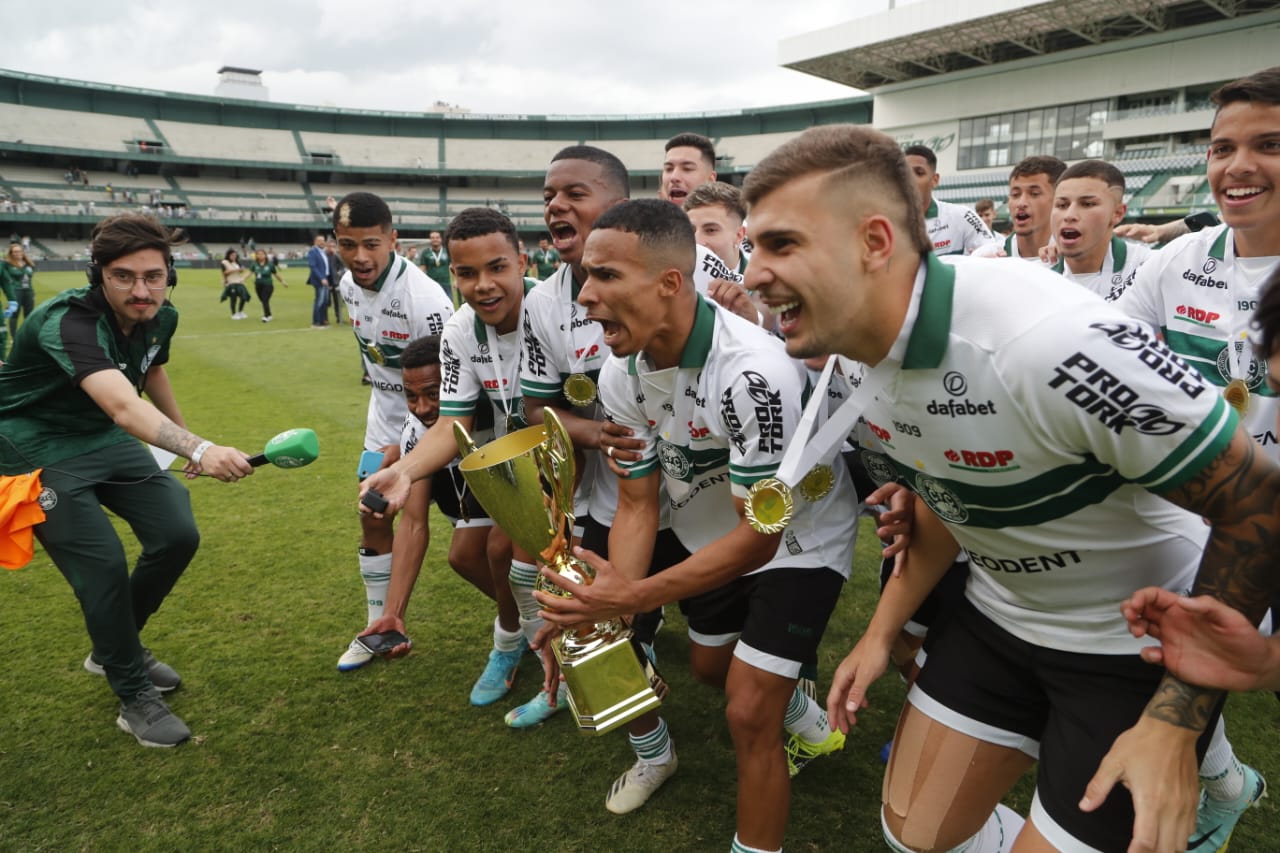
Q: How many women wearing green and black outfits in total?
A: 2